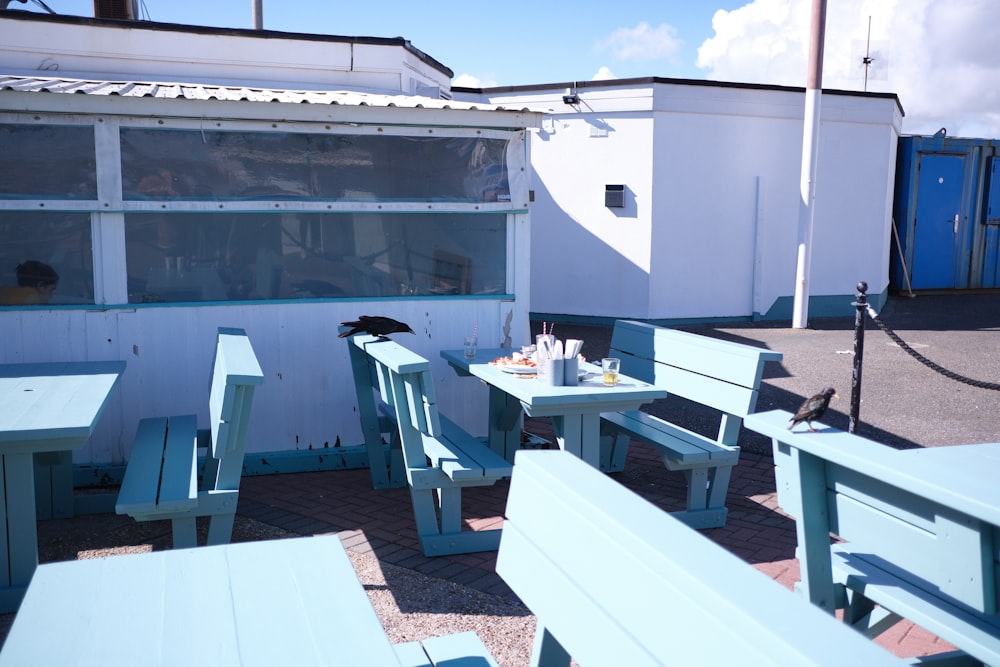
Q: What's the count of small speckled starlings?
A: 1